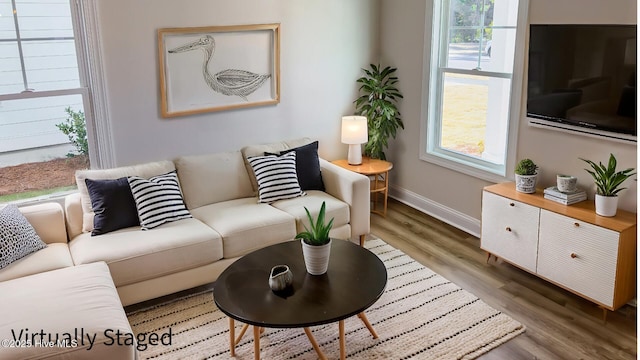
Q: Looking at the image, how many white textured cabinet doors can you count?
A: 2